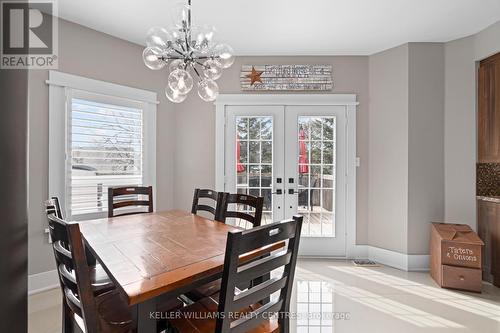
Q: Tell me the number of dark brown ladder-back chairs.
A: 6